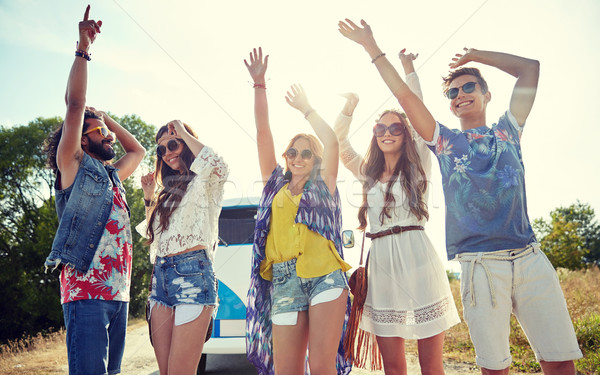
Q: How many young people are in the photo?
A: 5